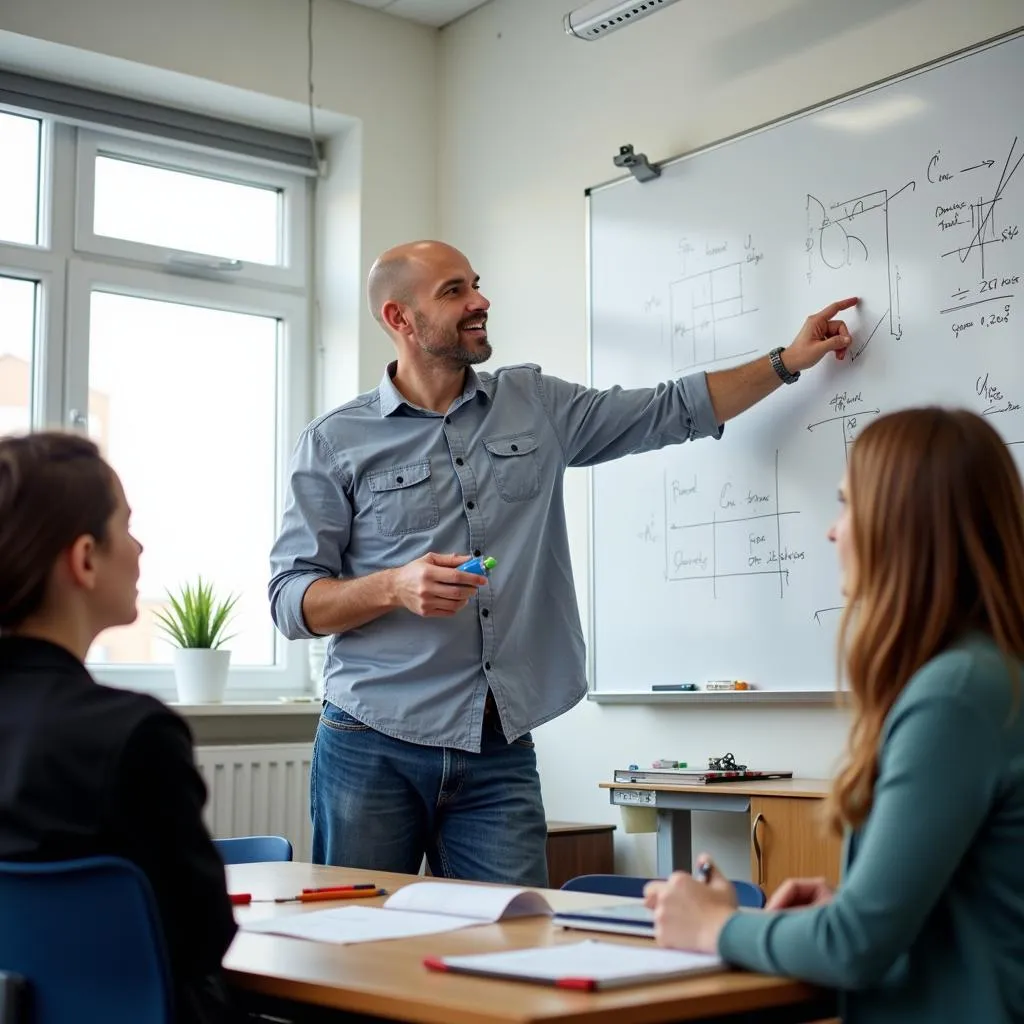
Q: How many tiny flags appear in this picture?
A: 0